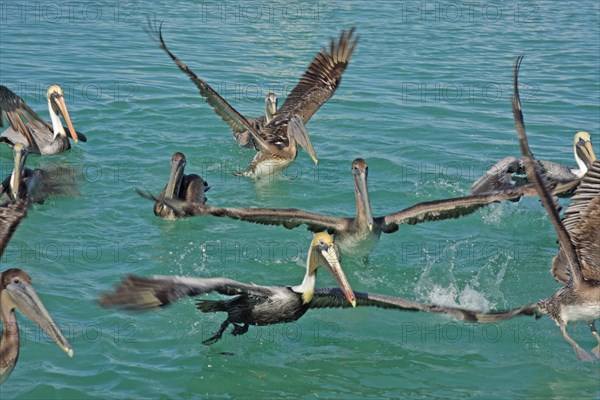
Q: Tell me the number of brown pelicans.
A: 10